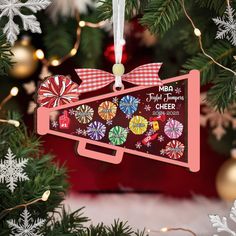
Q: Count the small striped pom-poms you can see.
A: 8